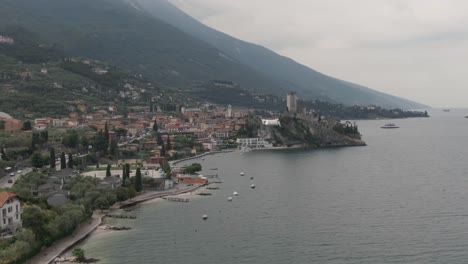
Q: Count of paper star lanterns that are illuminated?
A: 0